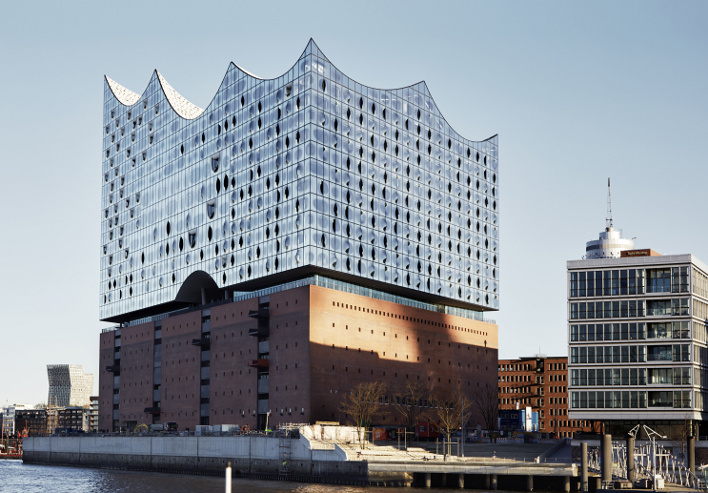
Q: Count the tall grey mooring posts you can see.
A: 4